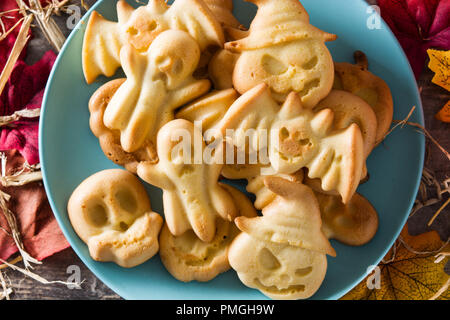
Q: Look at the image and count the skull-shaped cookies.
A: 1